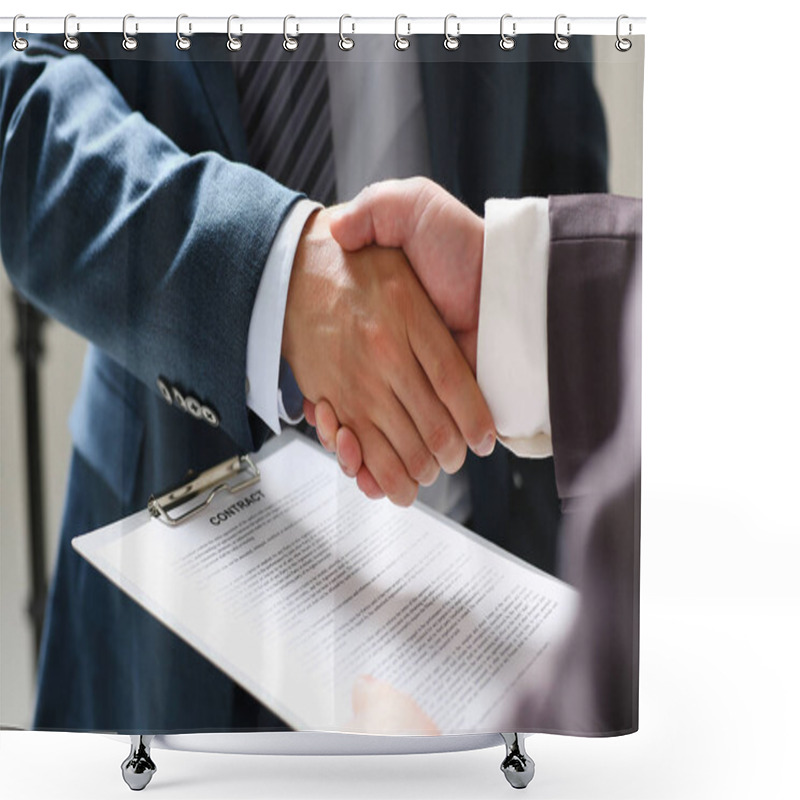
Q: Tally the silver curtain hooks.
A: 12